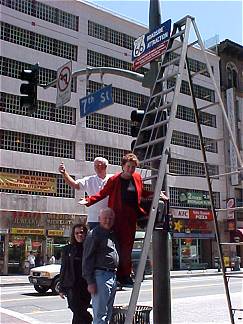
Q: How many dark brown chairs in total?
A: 0